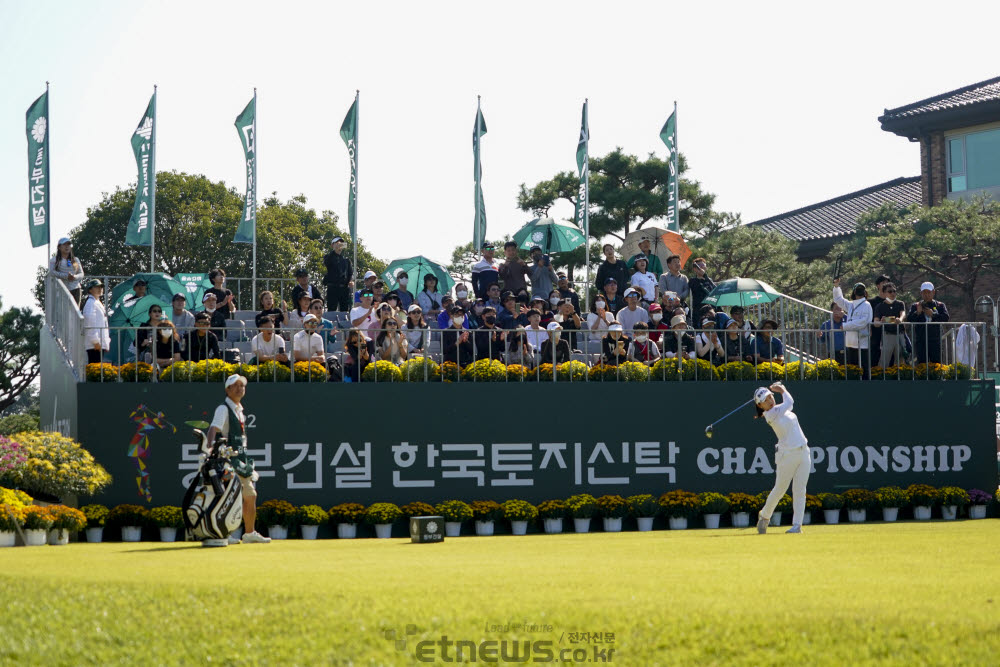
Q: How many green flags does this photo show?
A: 7